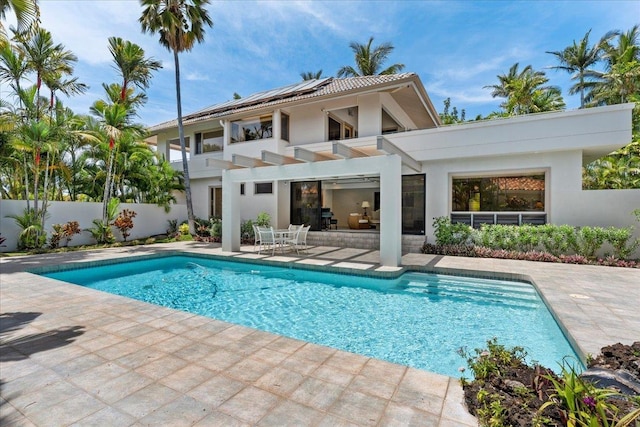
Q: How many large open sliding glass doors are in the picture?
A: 2